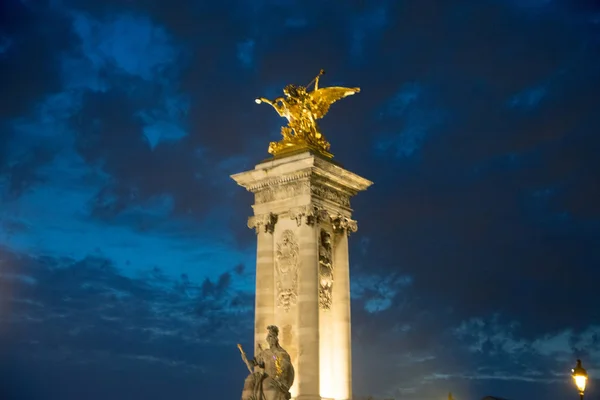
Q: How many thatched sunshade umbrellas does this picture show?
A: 0